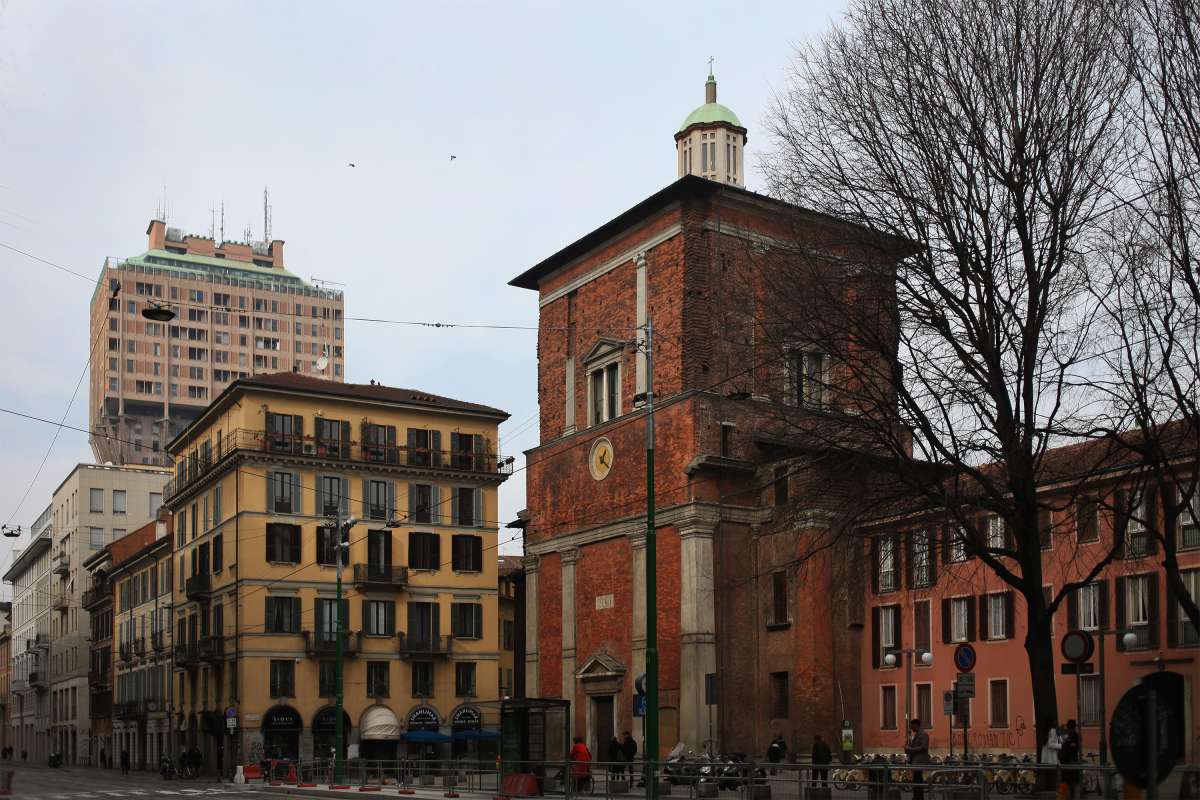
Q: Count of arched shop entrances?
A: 5